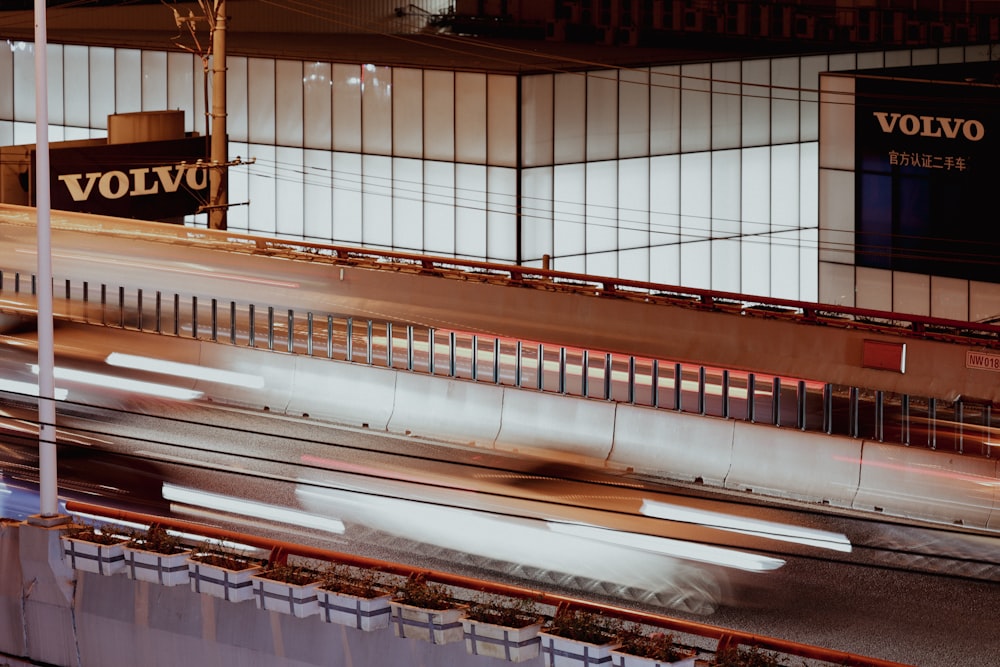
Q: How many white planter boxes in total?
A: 9